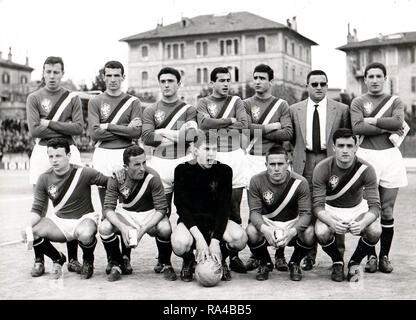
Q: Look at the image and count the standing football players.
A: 6